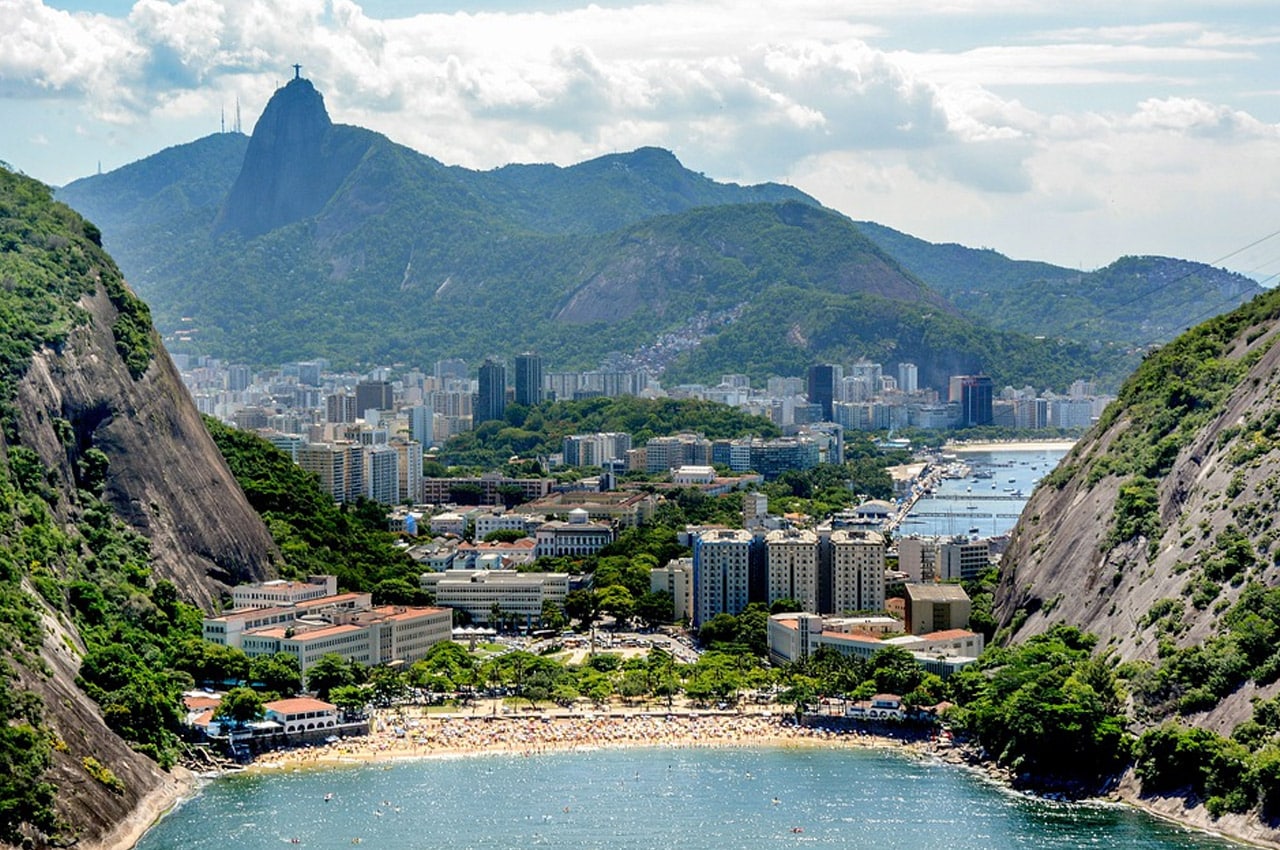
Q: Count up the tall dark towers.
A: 4